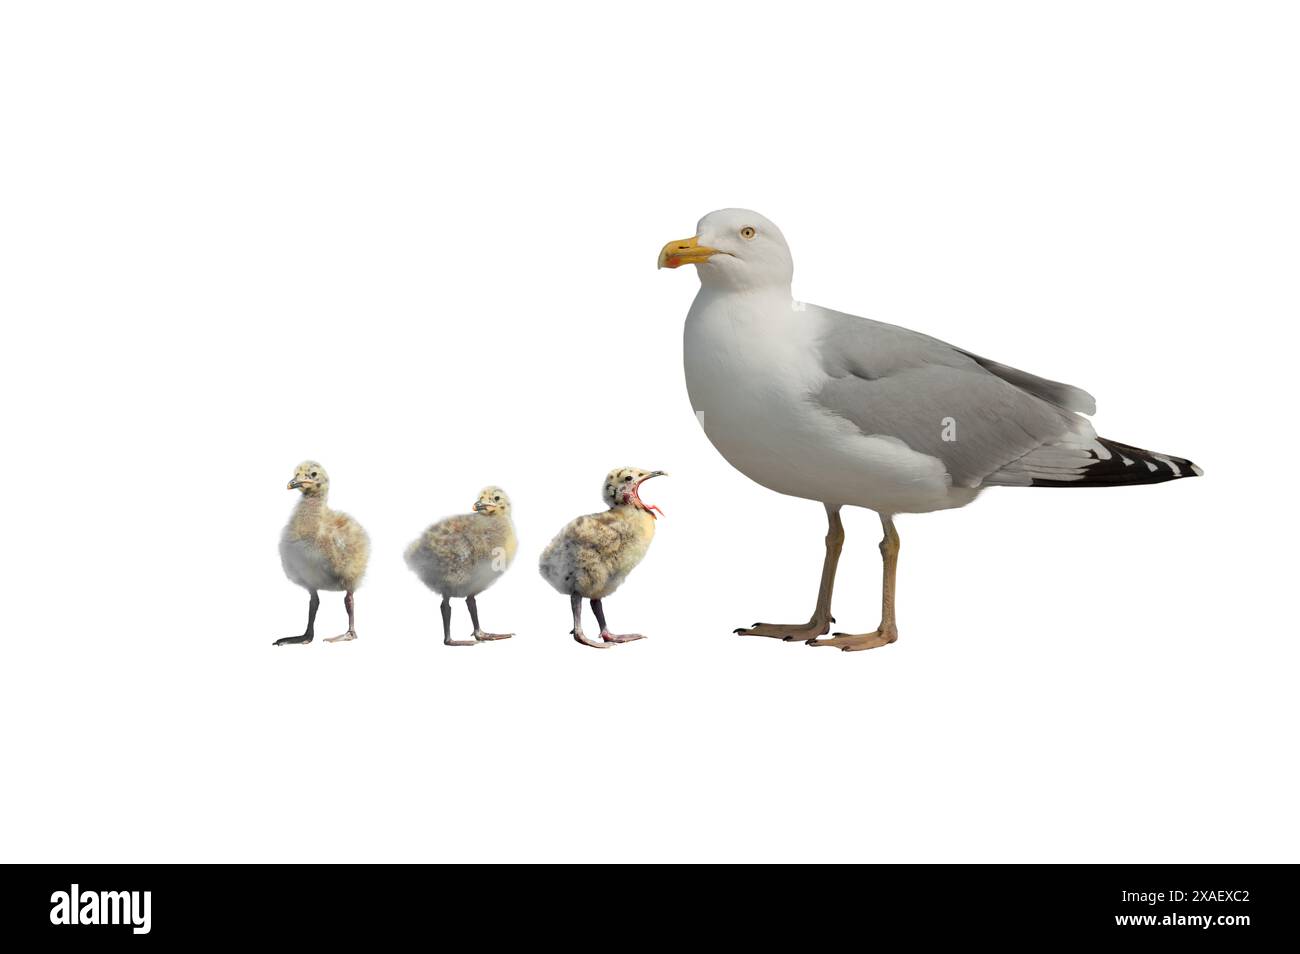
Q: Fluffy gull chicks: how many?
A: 3